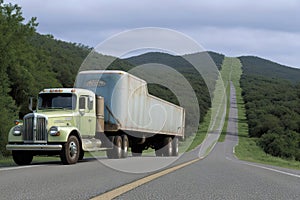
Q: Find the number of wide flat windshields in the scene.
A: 1